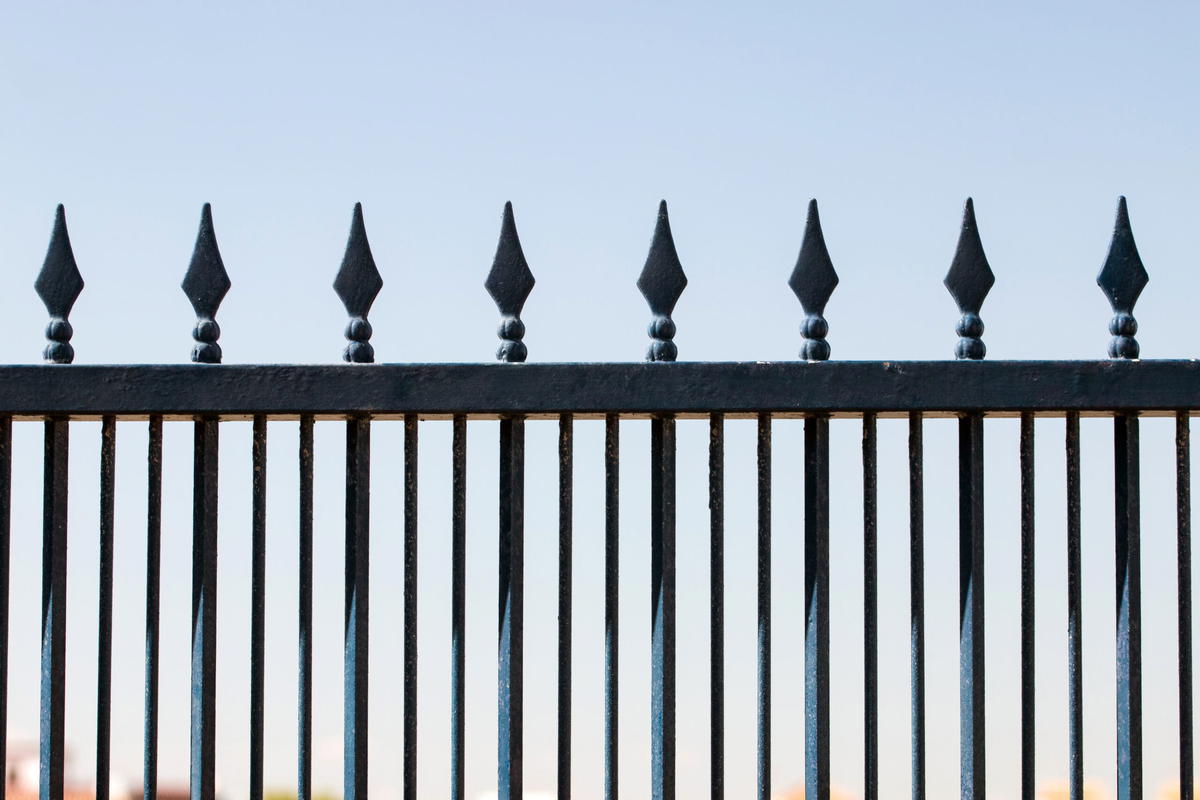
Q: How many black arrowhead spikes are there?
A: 8